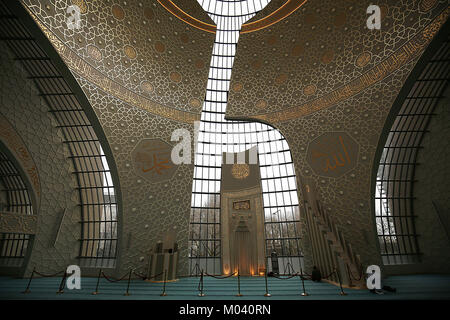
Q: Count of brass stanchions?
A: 10